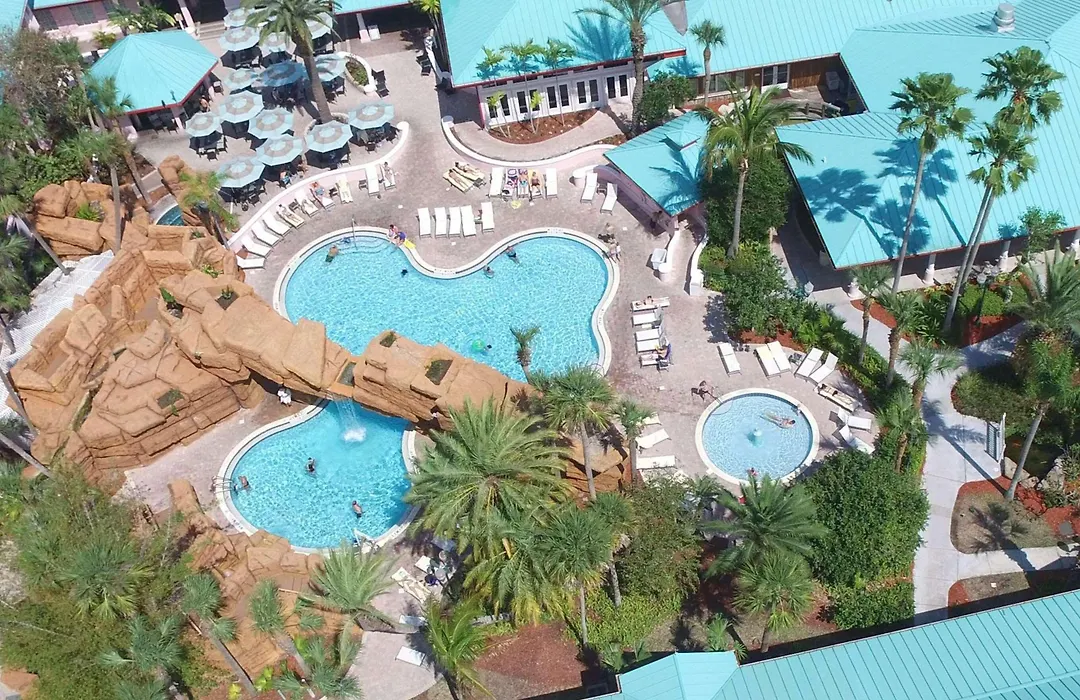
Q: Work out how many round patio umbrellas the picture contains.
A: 14